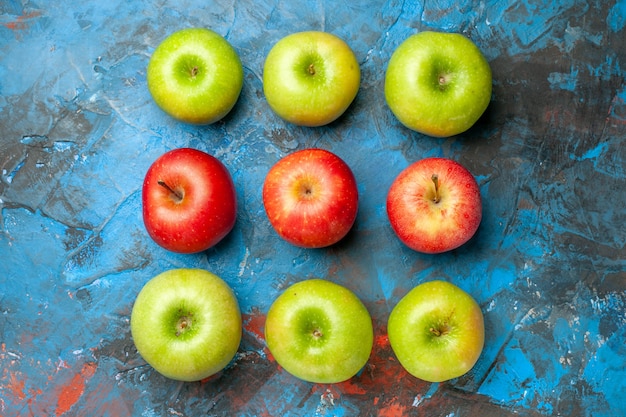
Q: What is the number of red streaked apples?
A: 3